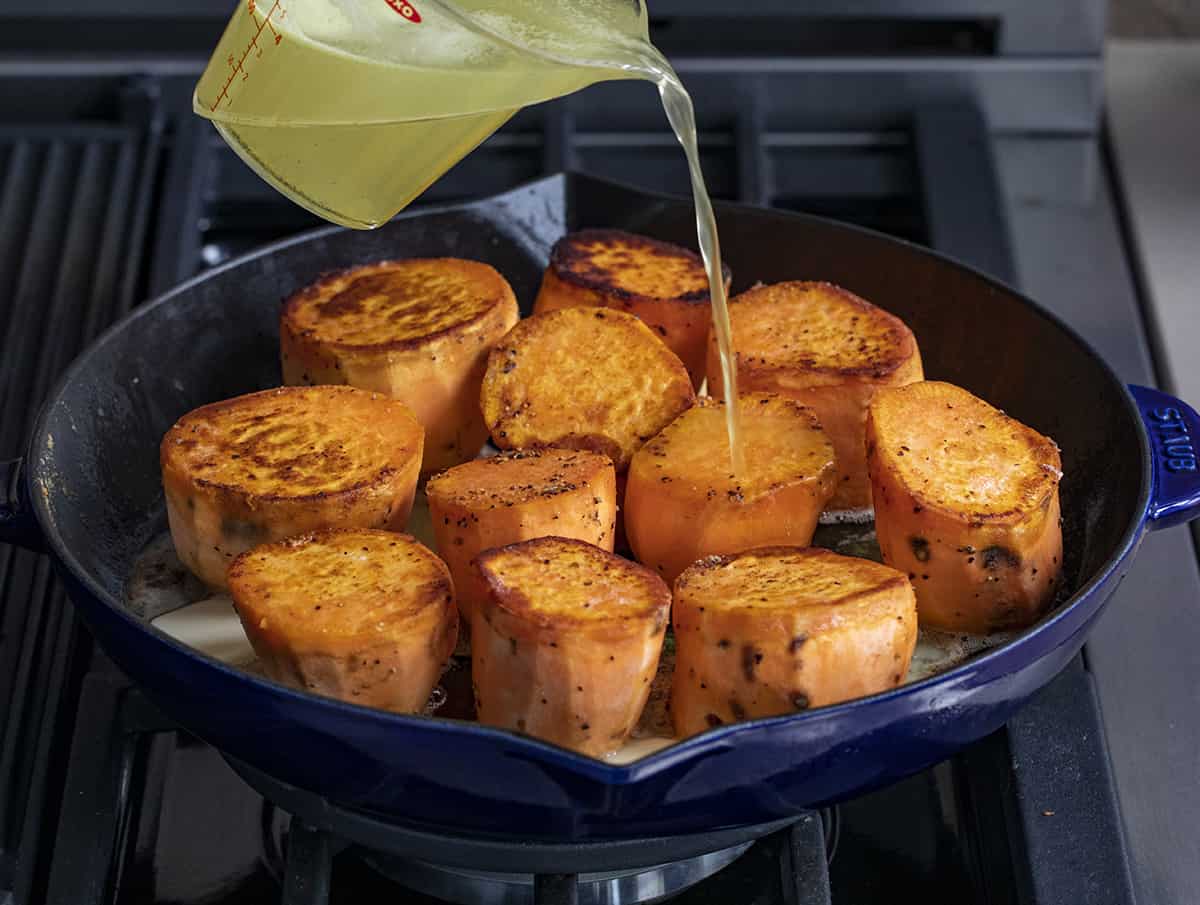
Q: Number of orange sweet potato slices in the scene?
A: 11